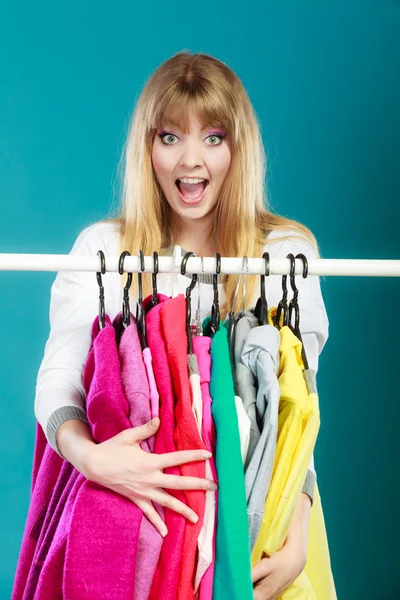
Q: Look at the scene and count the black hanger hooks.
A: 9